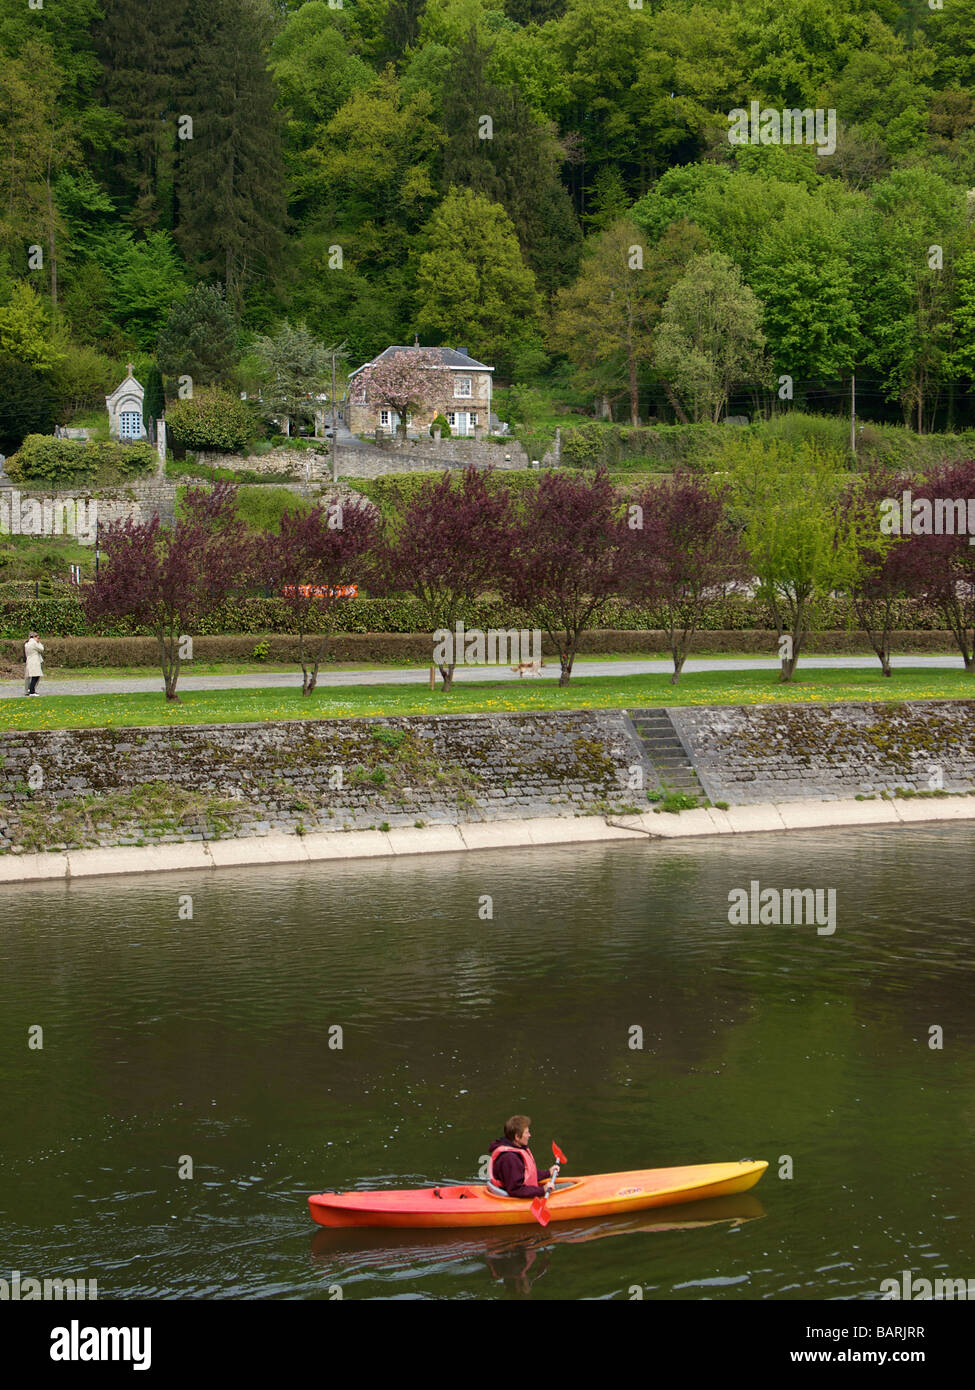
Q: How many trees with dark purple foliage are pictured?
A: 7